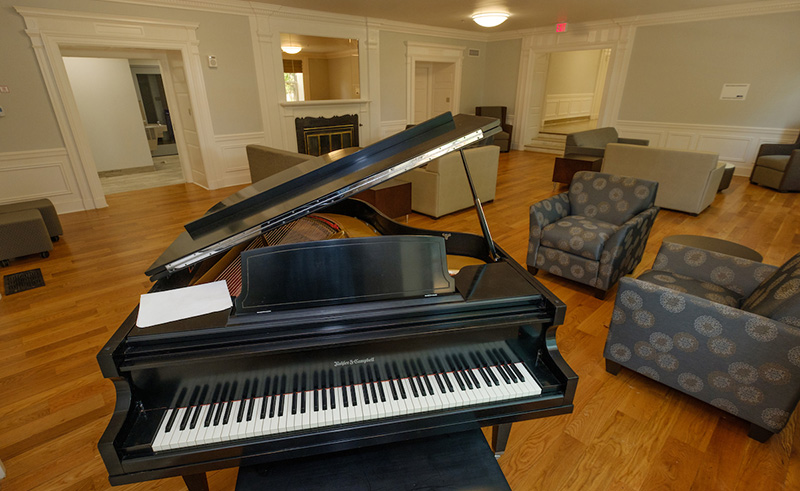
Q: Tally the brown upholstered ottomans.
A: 2